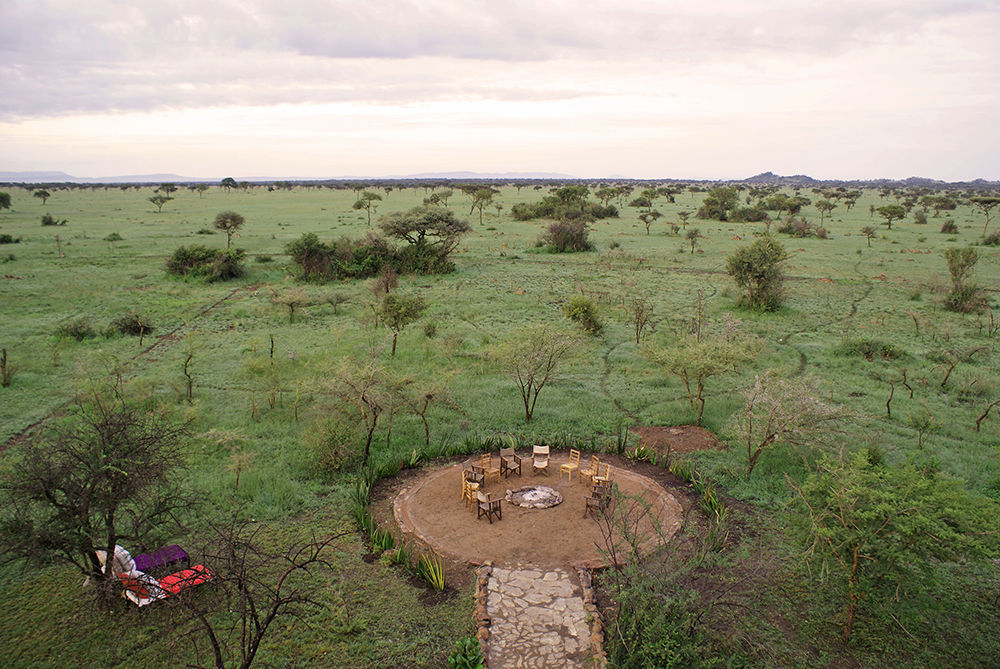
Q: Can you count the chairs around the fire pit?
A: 12